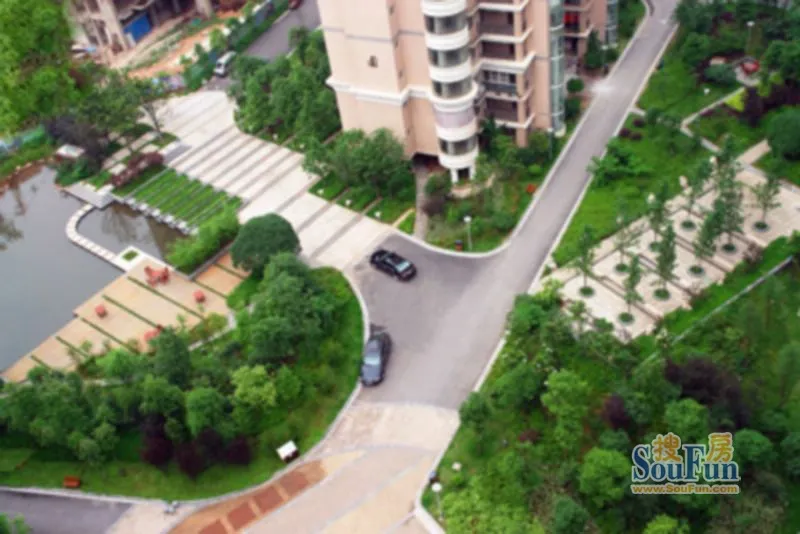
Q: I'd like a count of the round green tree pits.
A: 9